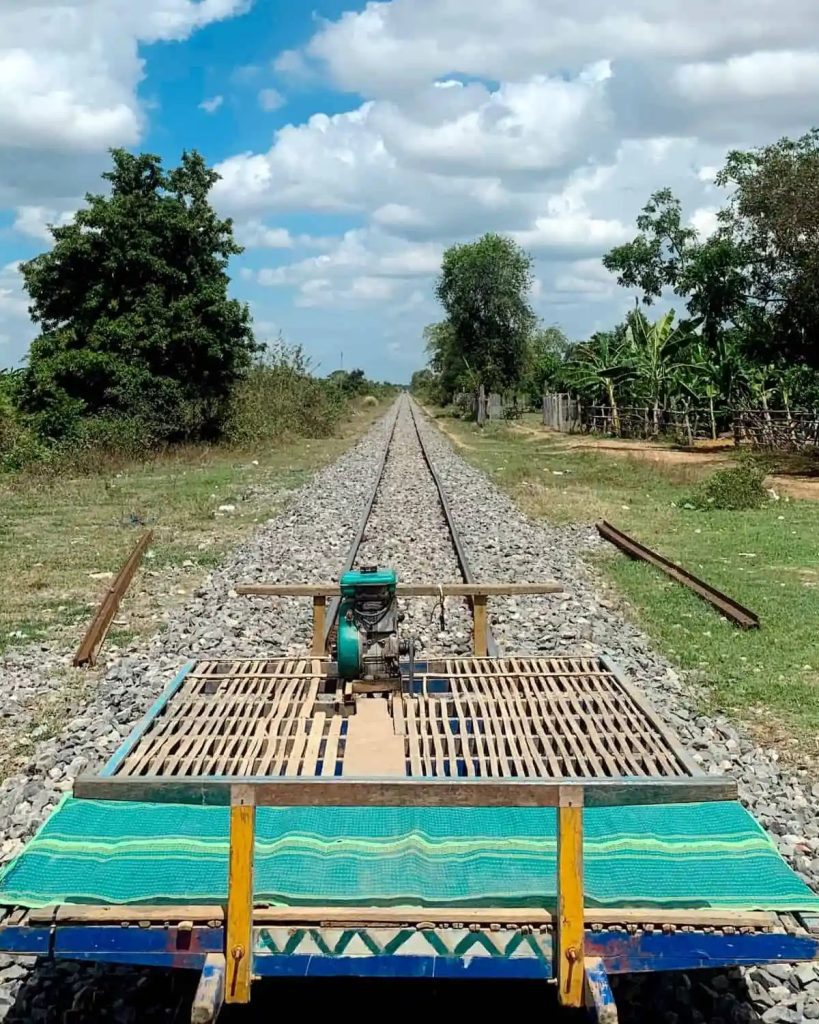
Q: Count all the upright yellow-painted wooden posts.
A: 2